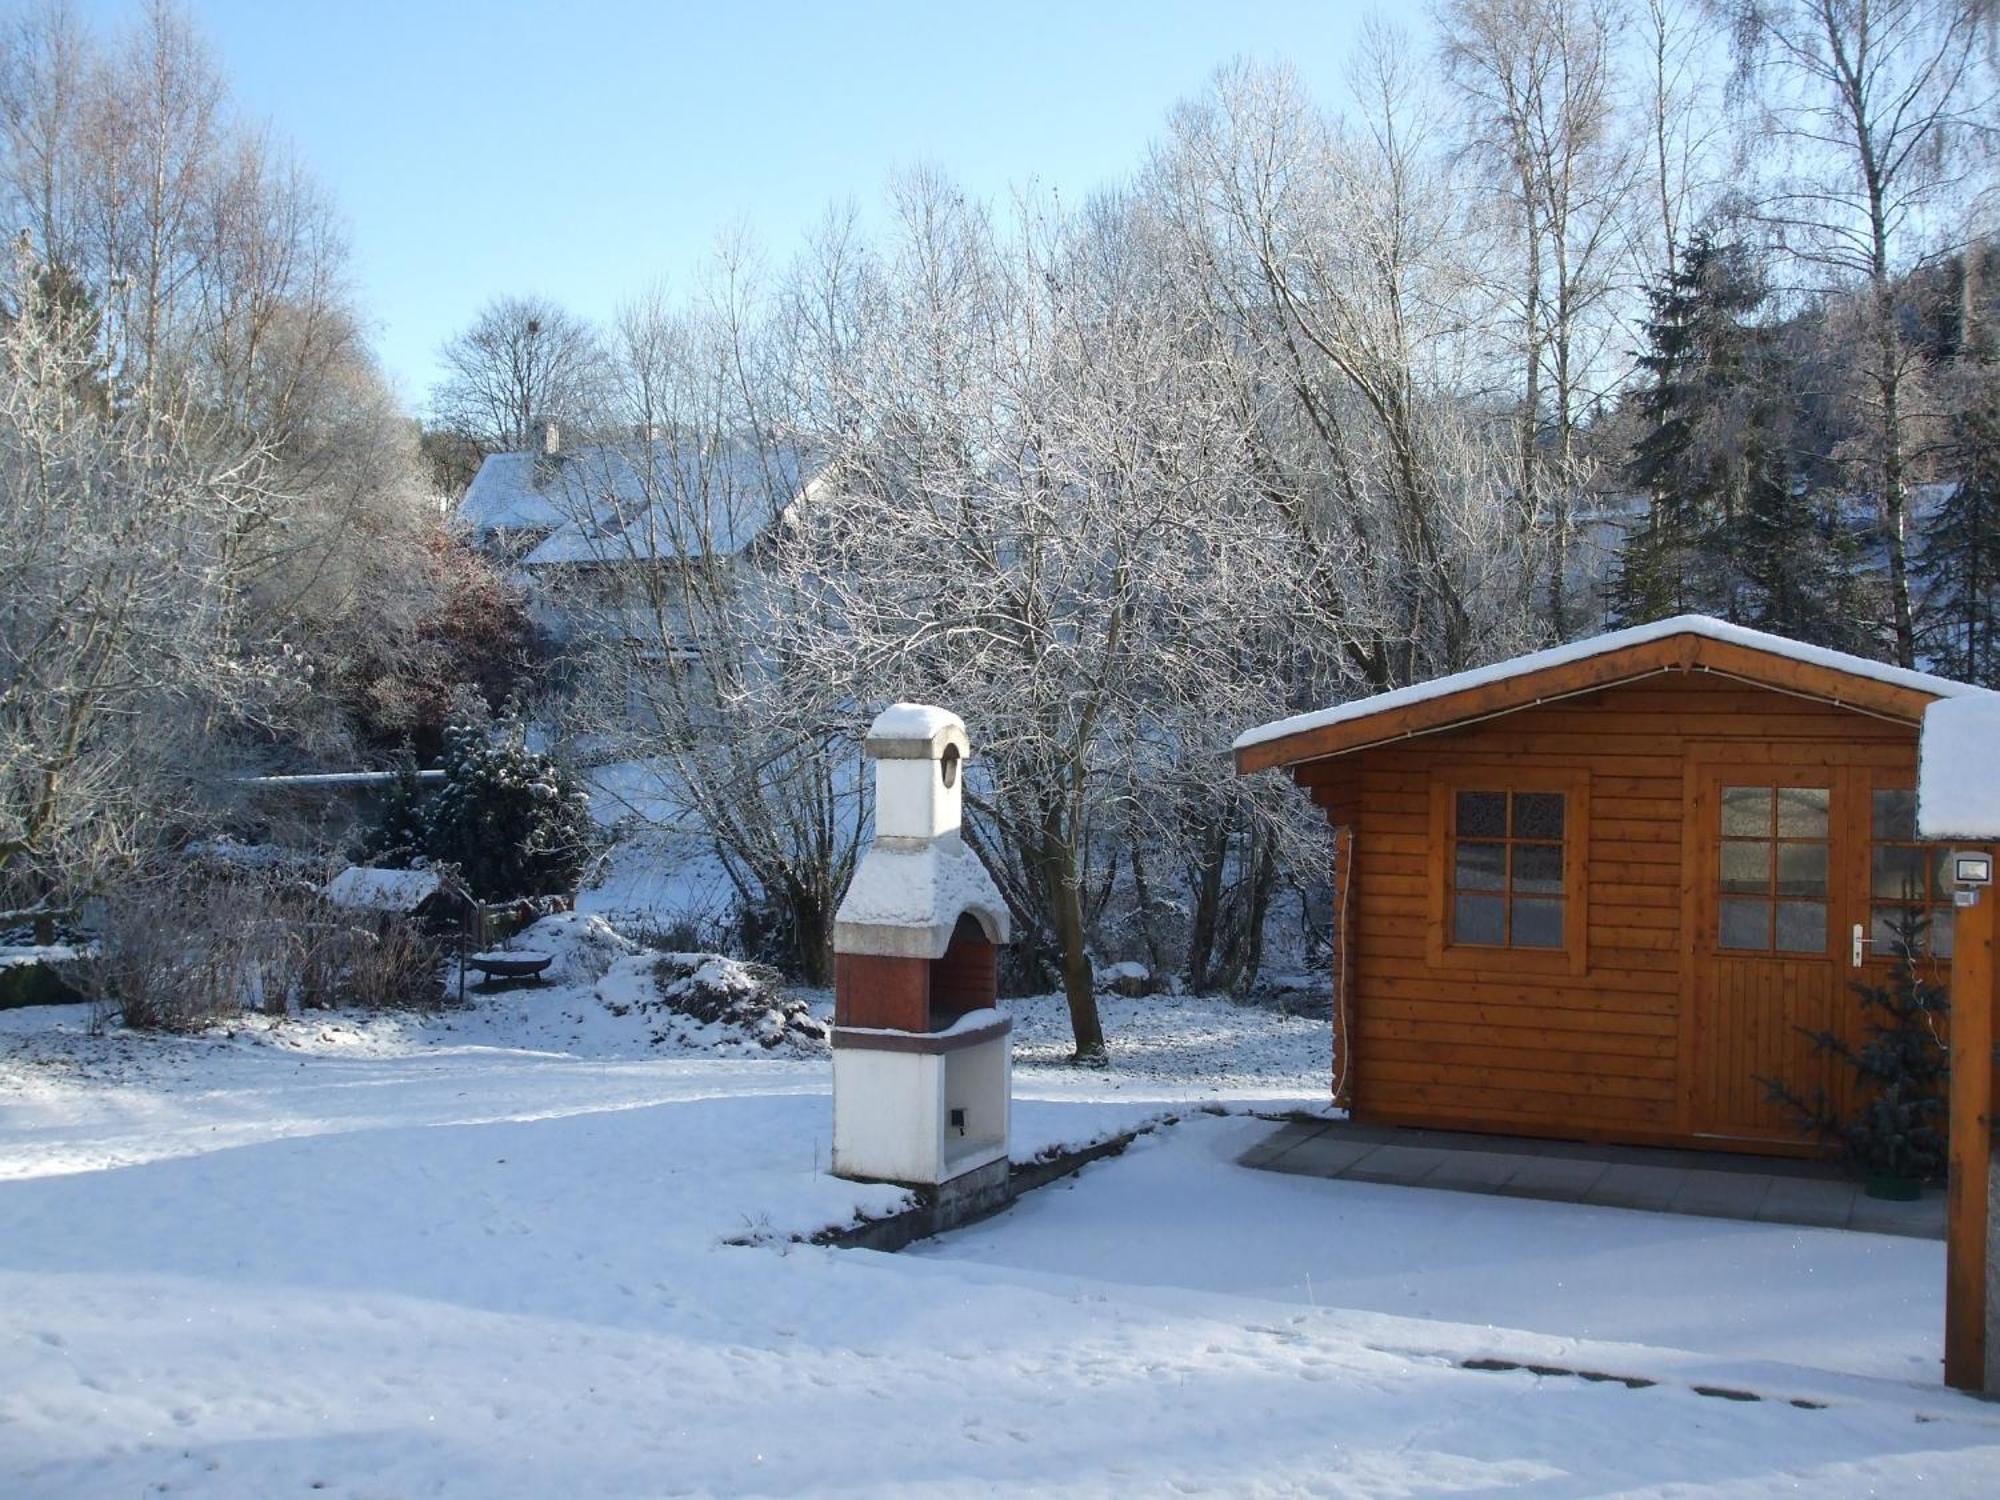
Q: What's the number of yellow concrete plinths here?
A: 0